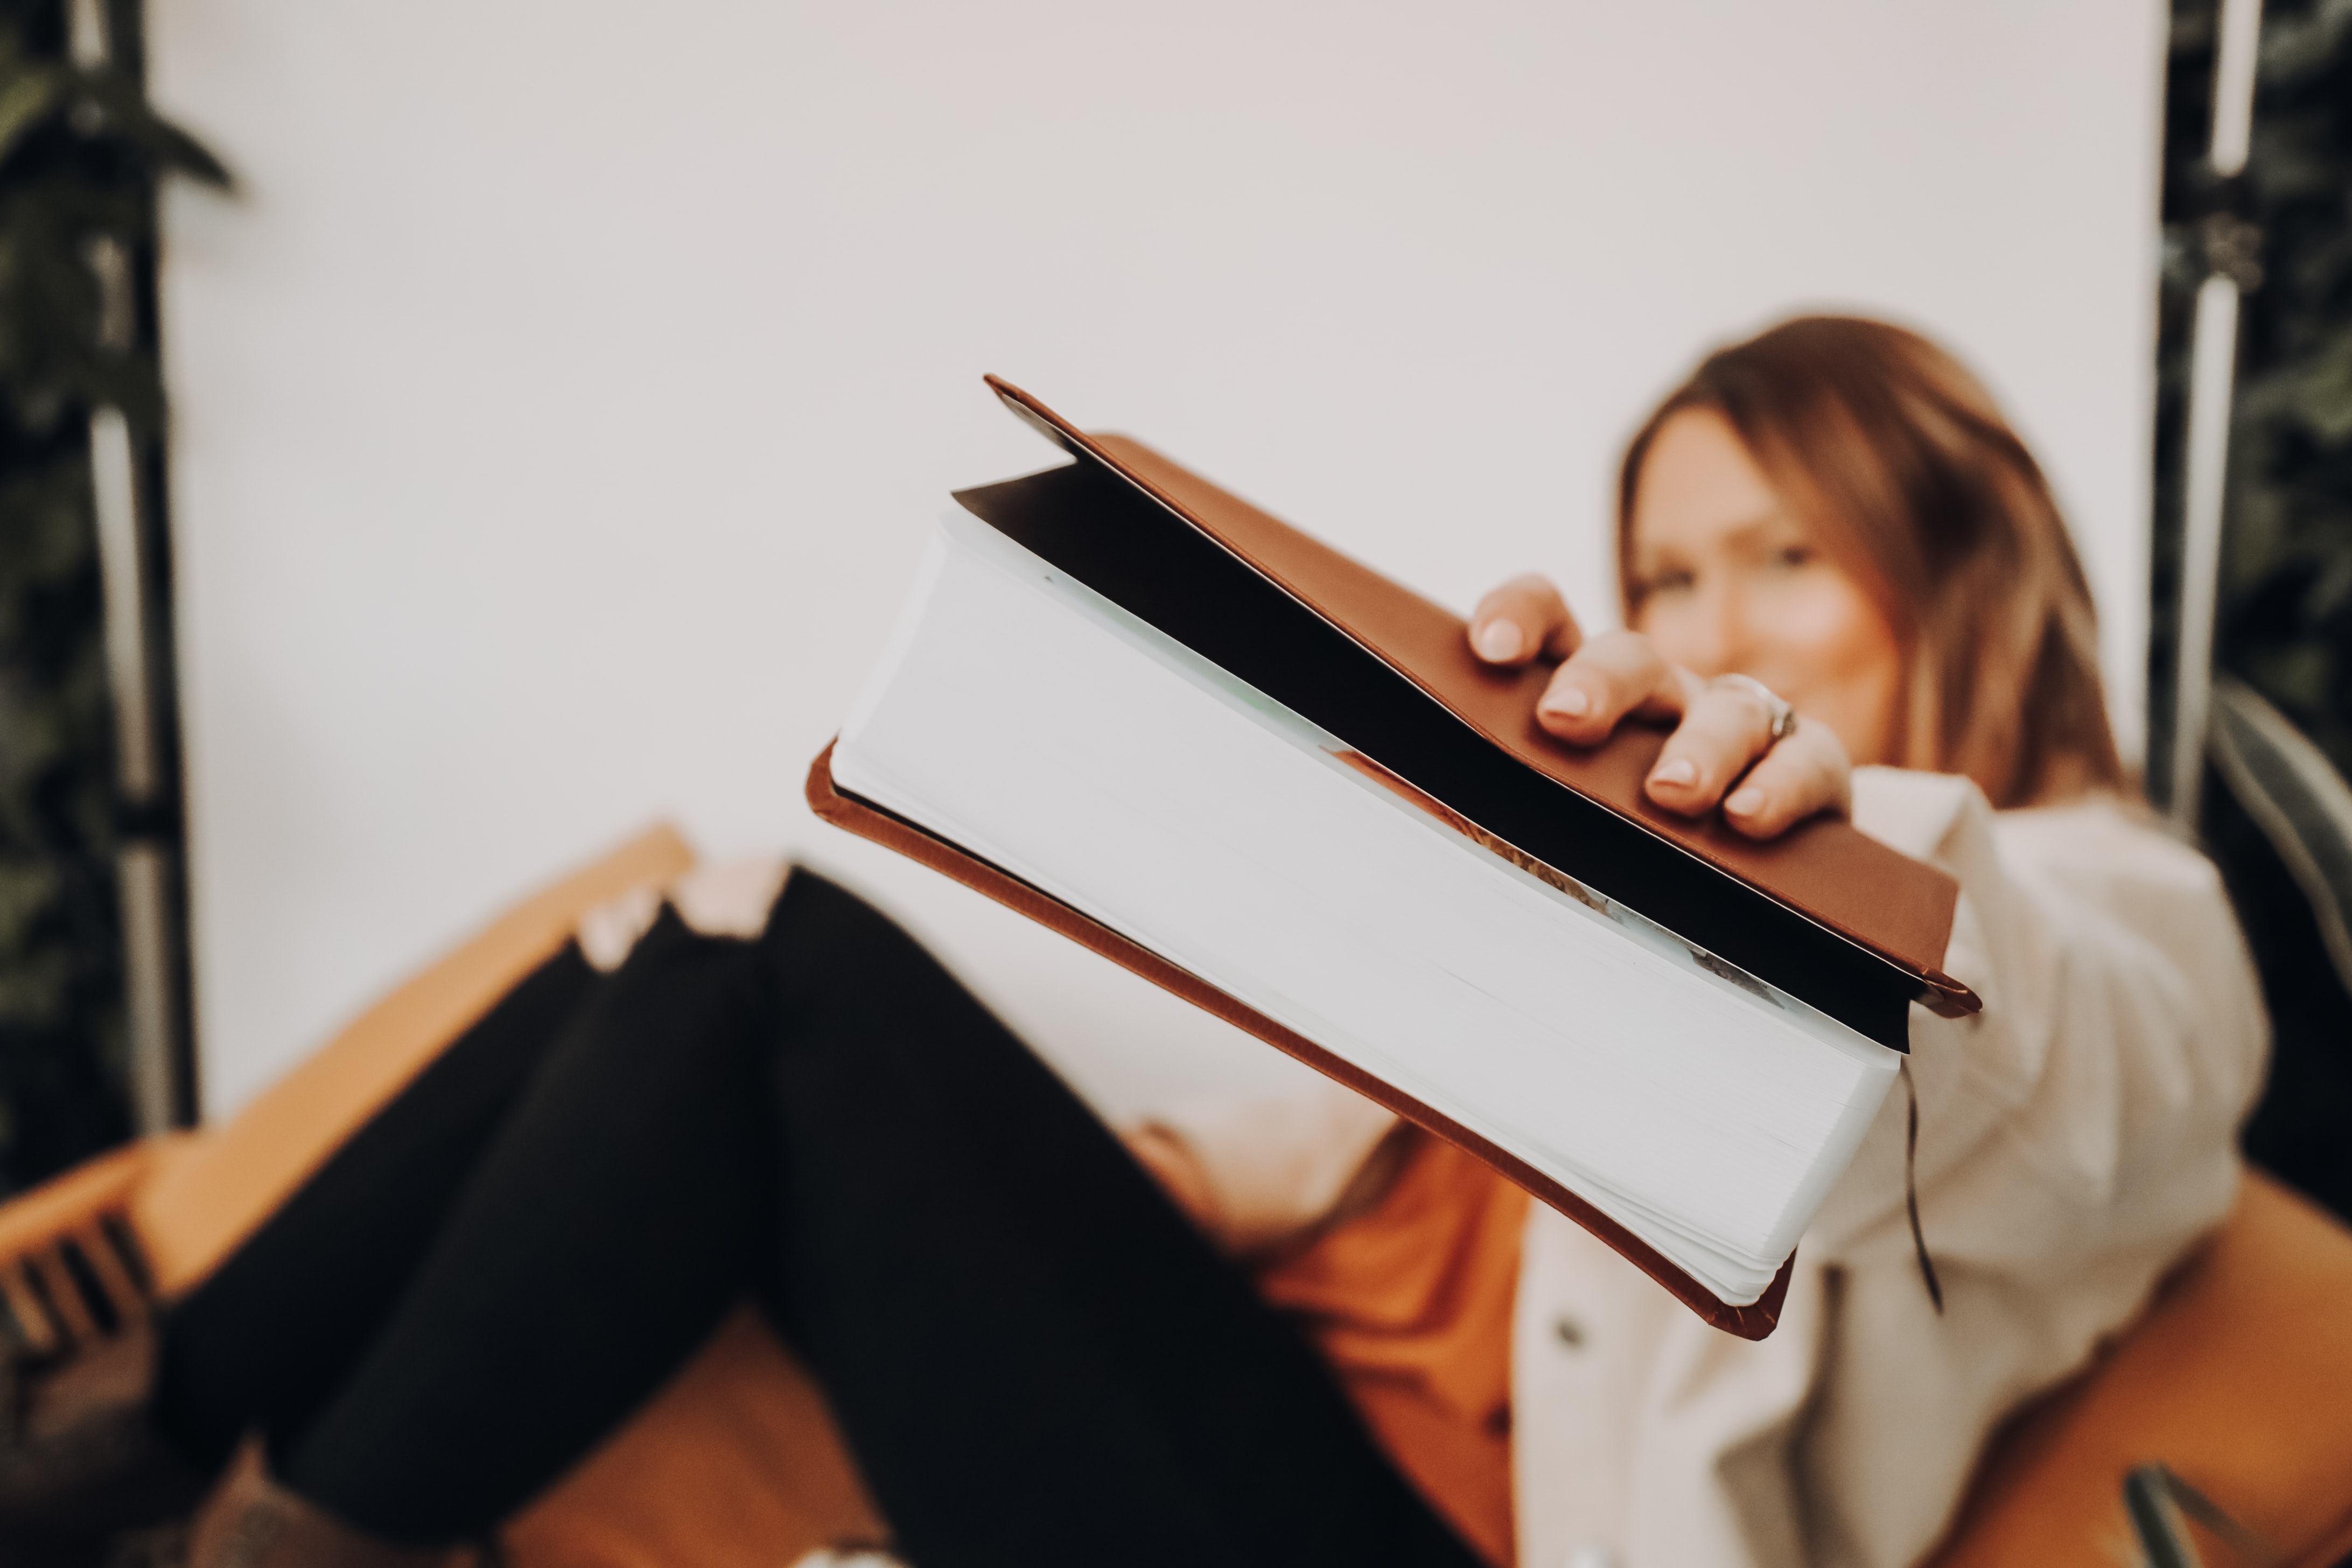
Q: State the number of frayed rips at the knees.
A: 2